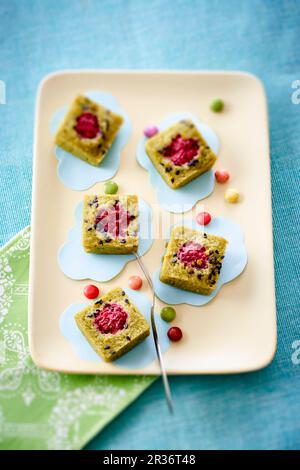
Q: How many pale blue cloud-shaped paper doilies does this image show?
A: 5